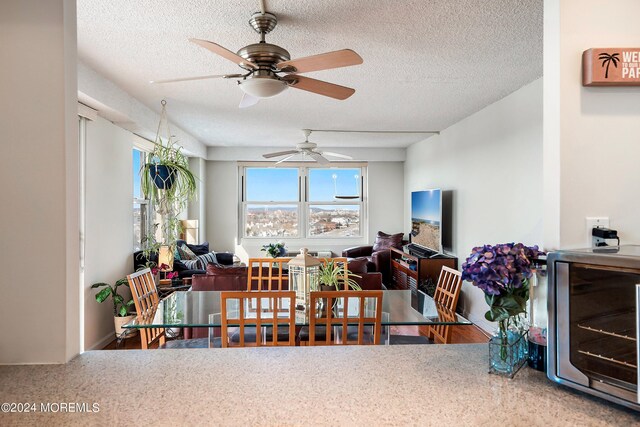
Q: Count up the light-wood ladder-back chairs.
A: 6